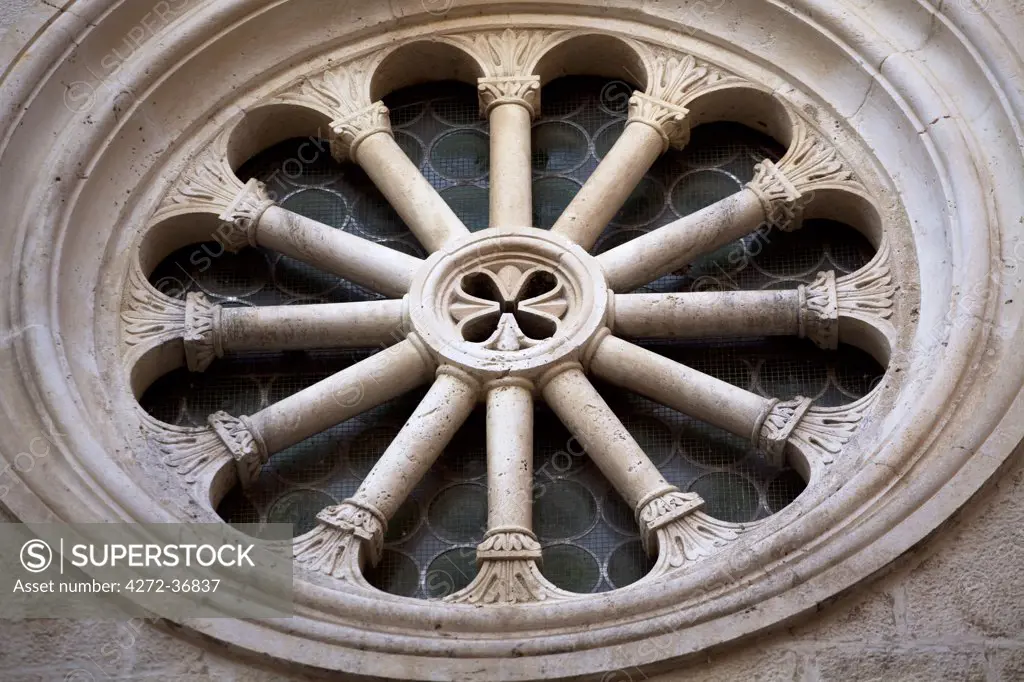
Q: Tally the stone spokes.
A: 12